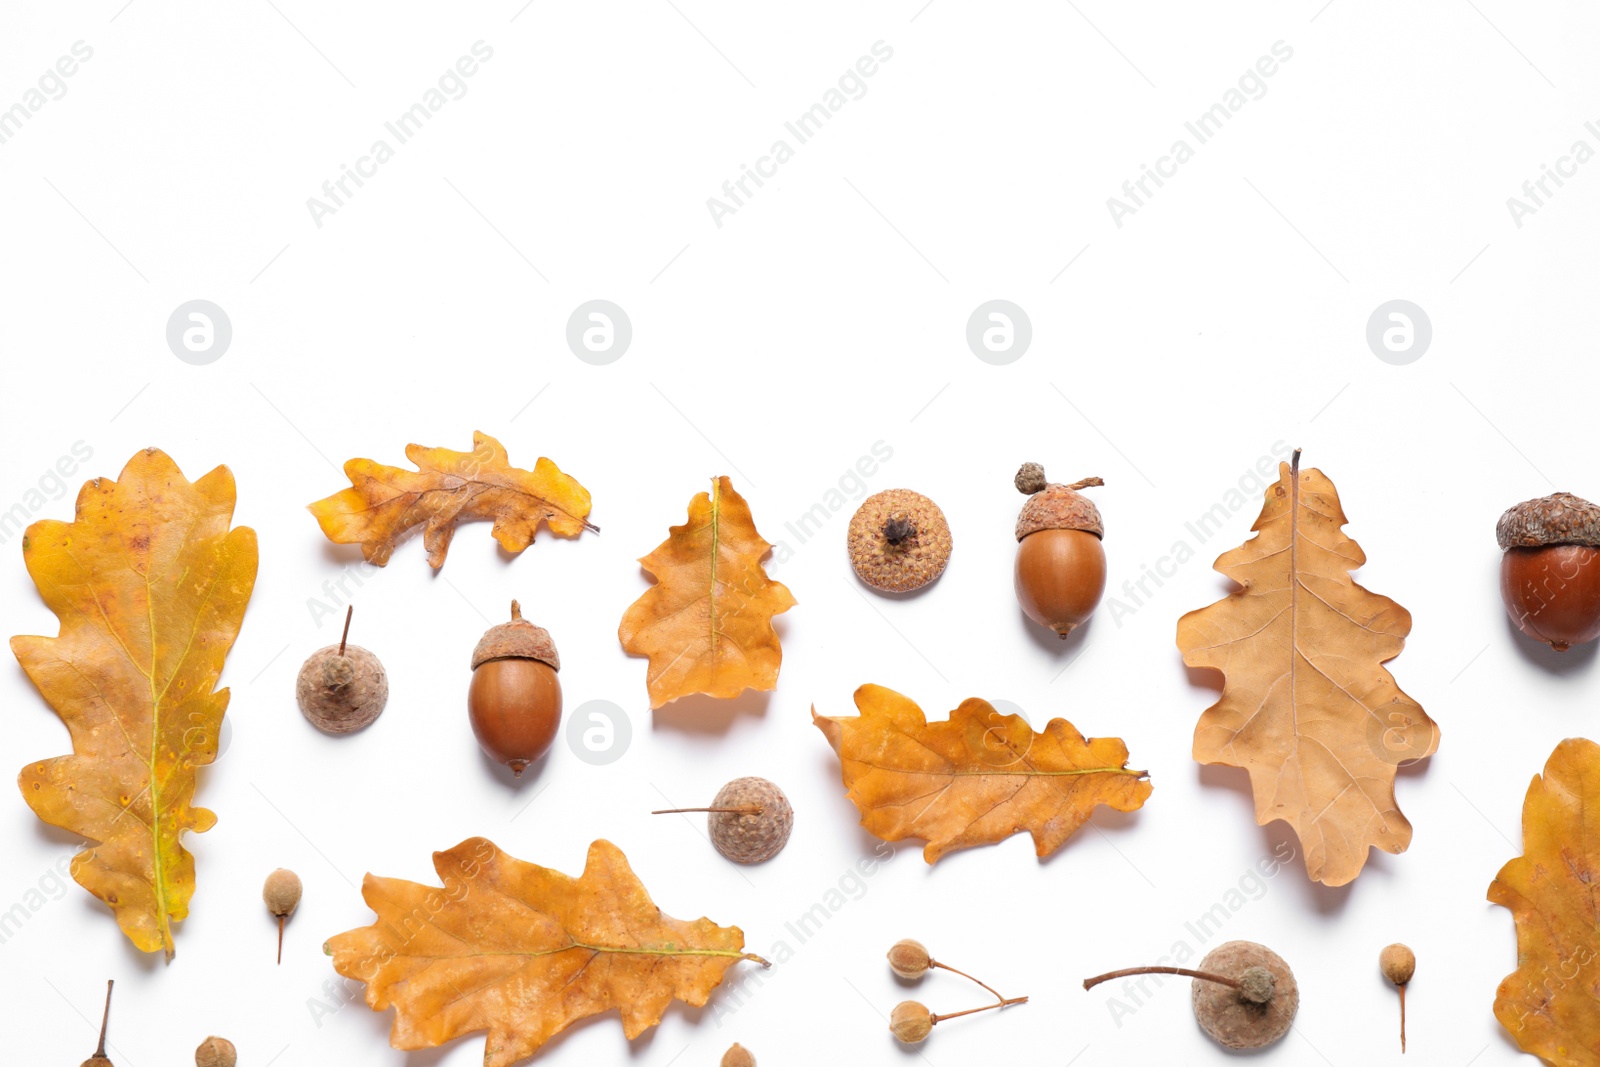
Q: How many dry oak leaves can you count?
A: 7